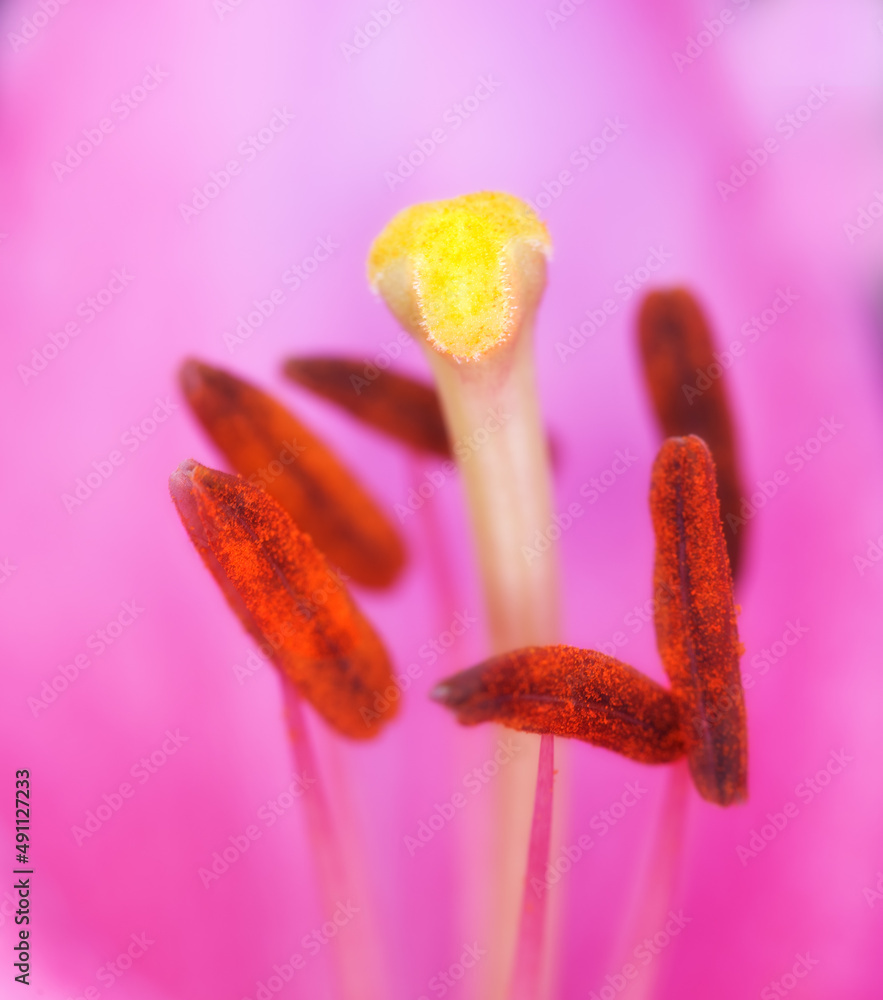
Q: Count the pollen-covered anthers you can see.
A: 6